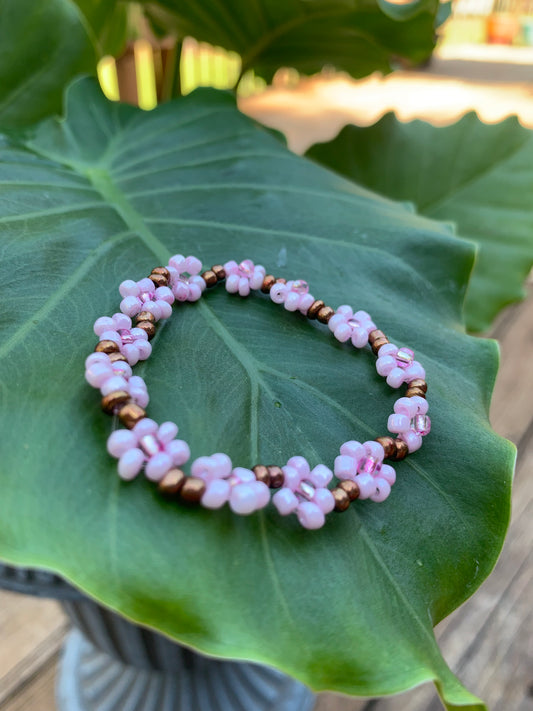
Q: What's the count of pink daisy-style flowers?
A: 13